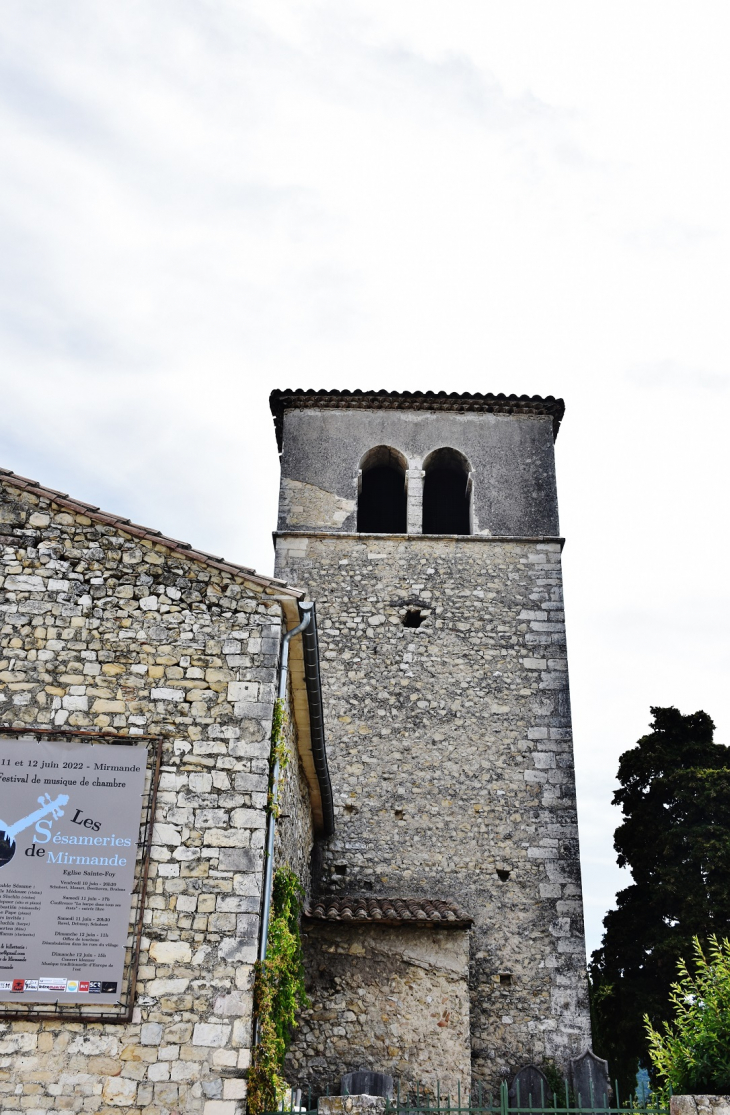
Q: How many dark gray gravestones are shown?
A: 3